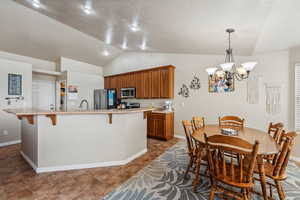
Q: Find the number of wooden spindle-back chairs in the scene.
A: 6